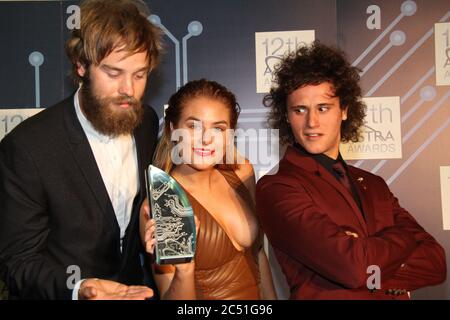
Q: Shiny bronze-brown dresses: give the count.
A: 1